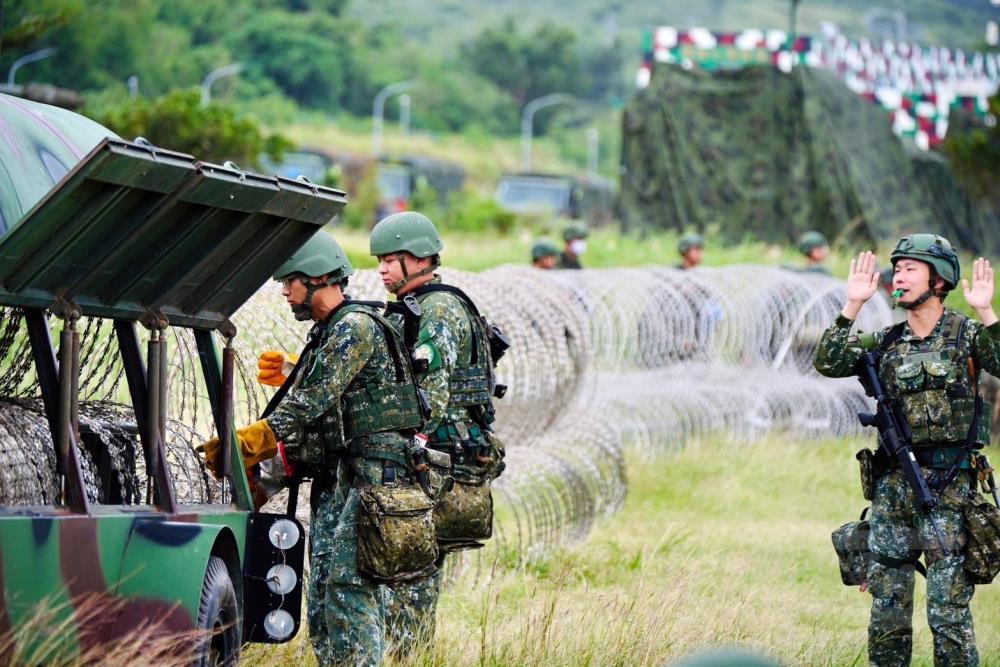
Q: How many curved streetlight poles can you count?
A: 4